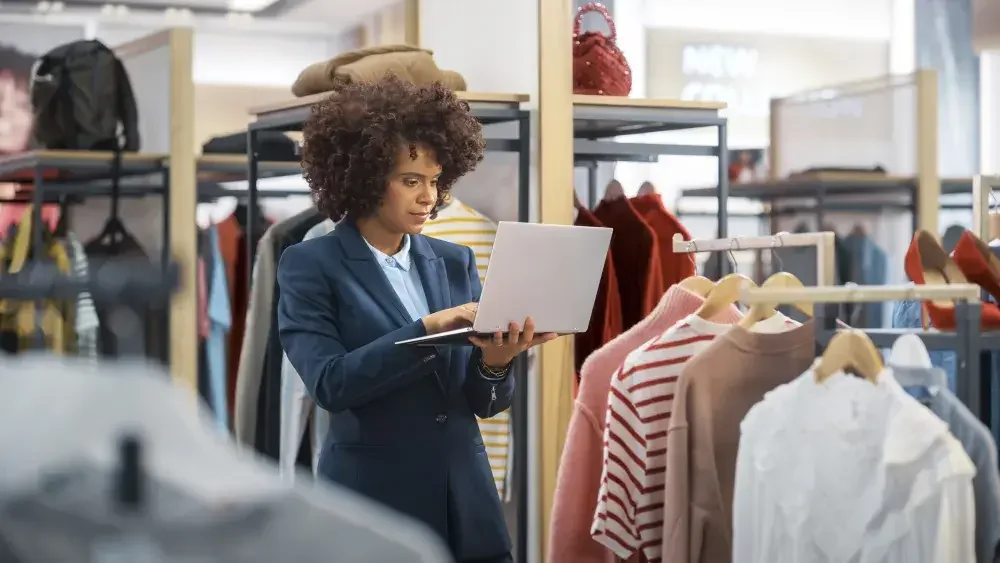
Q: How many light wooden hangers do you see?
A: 4